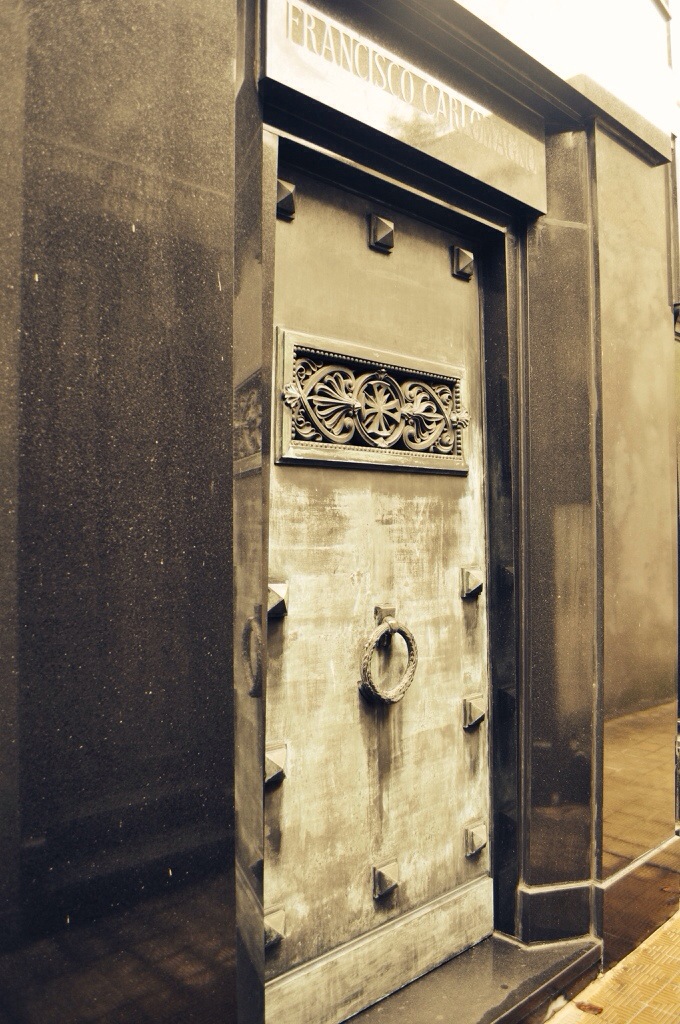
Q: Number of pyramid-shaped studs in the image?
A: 10